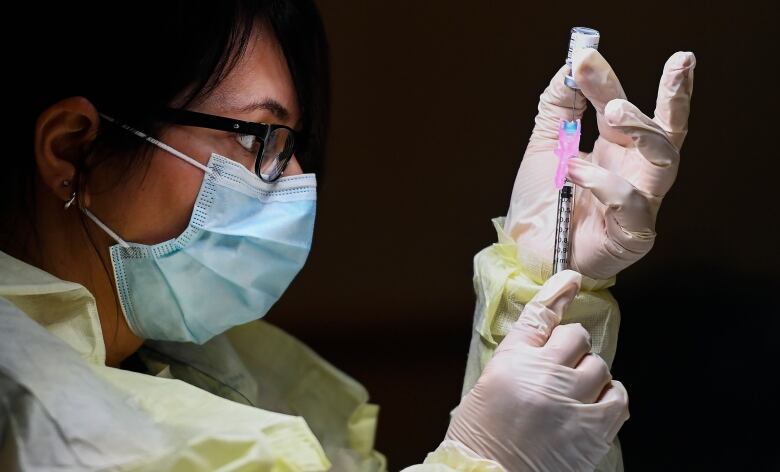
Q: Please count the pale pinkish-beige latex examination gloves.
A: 2